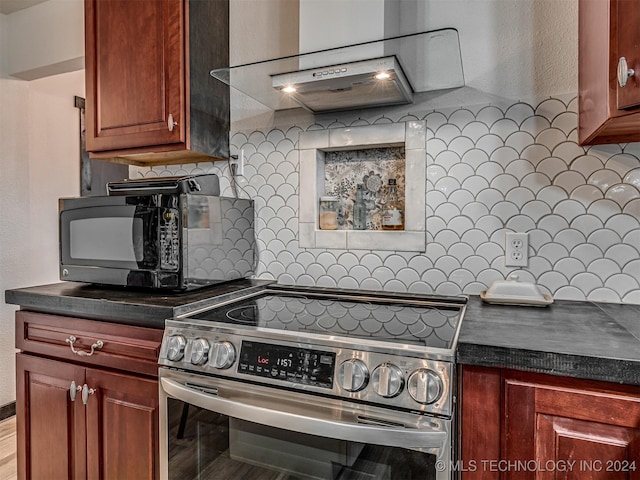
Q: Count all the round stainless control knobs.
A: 6